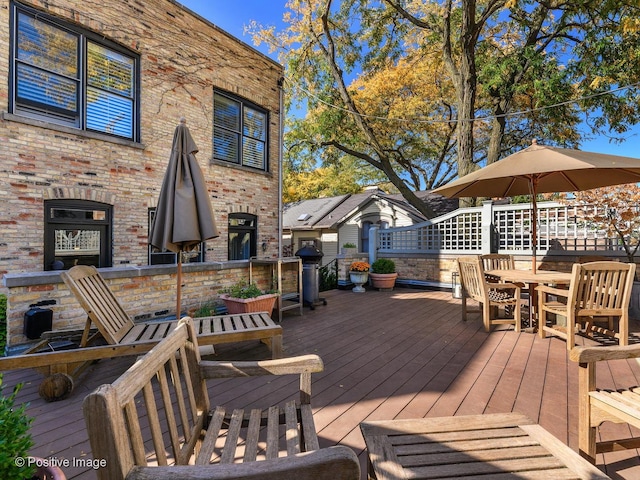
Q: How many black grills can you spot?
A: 1